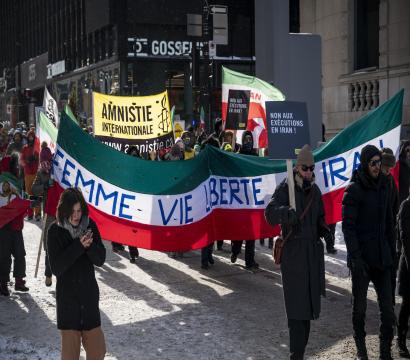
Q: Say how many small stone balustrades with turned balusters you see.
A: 1